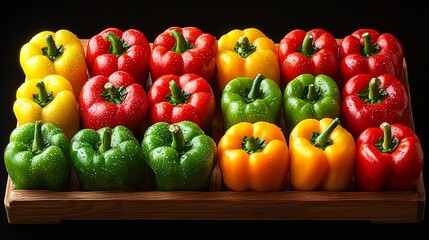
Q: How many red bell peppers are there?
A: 8